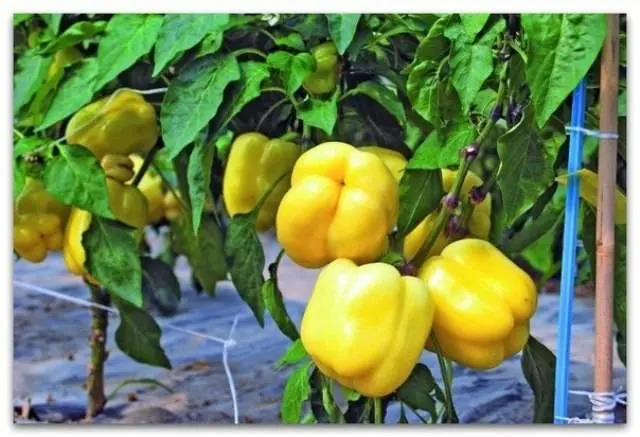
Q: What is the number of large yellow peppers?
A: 3